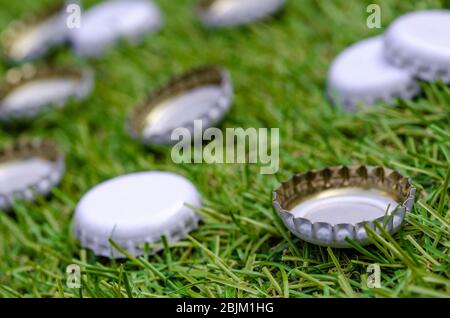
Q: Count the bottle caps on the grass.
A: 10